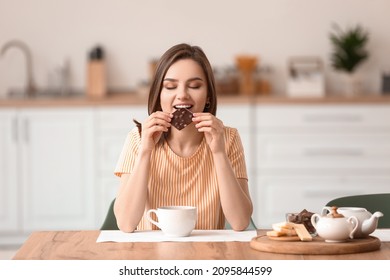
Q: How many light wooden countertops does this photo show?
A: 1